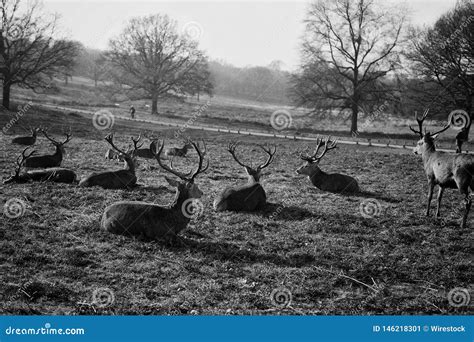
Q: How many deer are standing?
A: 1